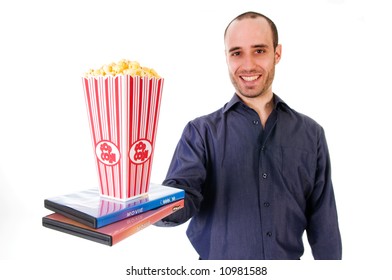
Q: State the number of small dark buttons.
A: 5